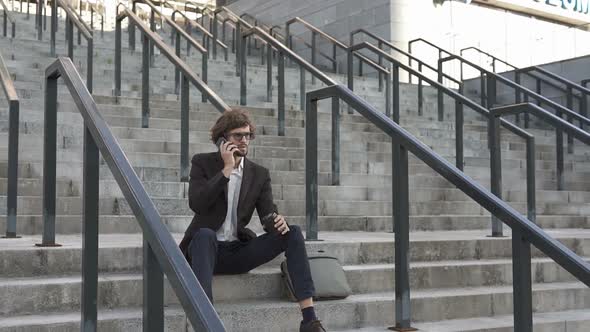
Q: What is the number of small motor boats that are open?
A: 0